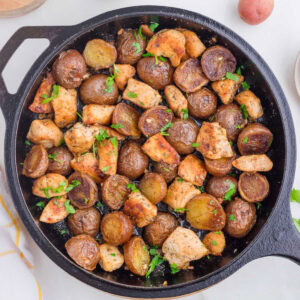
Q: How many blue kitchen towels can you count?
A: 0